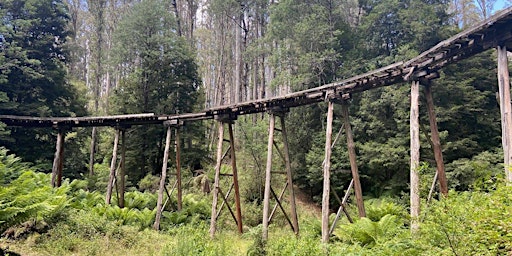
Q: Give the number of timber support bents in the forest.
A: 8